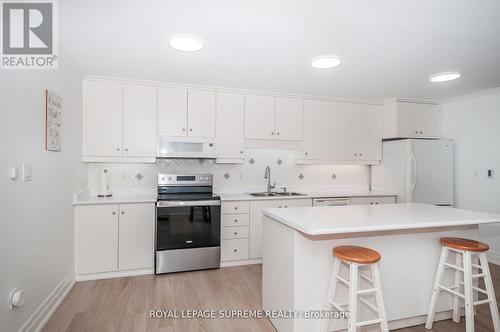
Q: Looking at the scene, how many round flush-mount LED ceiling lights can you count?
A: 3